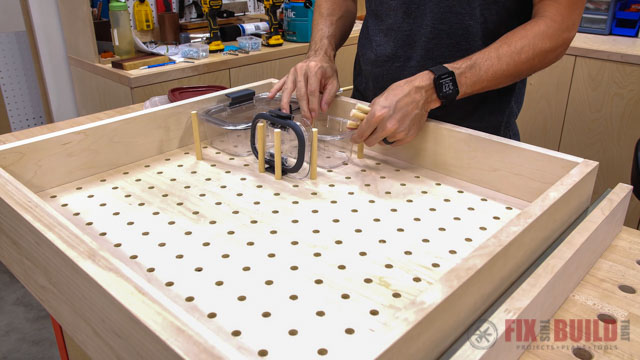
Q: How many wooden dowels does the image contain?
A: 8